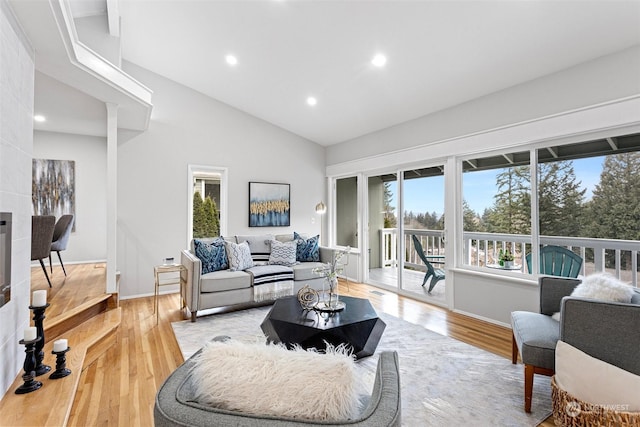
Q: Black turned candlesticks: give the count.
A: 3